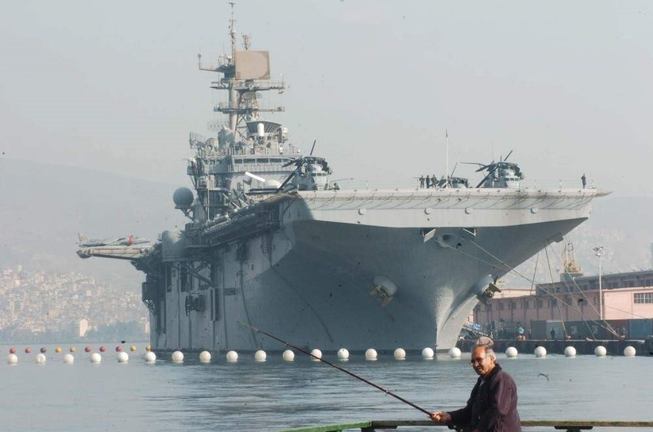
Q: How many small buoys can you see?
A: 10